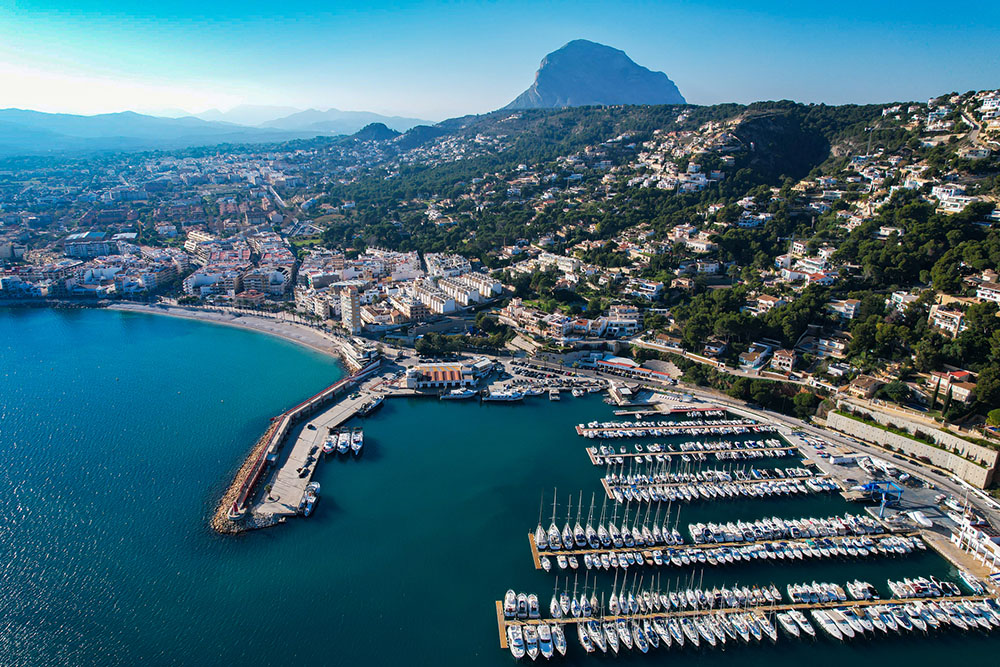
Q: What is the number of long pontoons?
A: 5